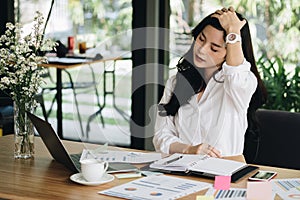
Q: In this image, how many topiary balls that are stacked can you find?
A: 0